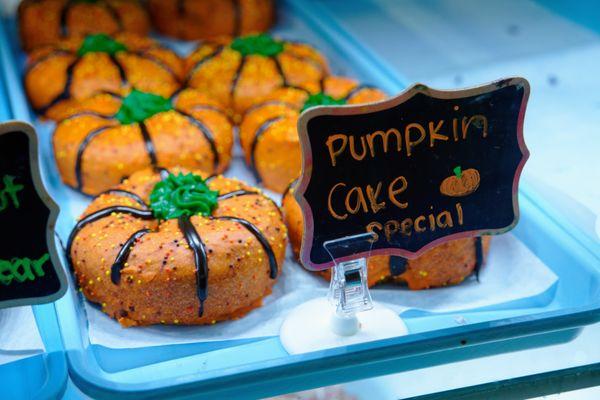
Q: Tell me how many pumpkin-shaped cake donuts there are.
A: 8